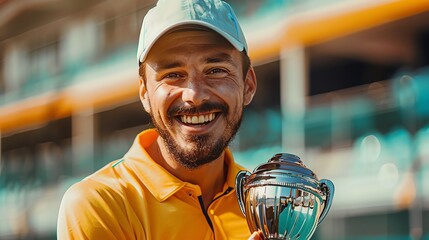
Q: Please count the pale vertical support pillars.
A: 2